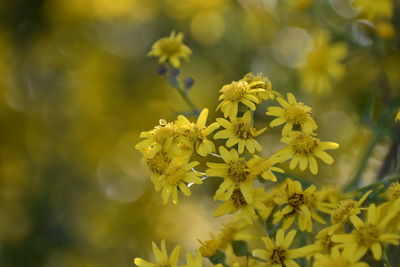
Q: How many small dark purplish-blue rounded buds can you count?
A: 3